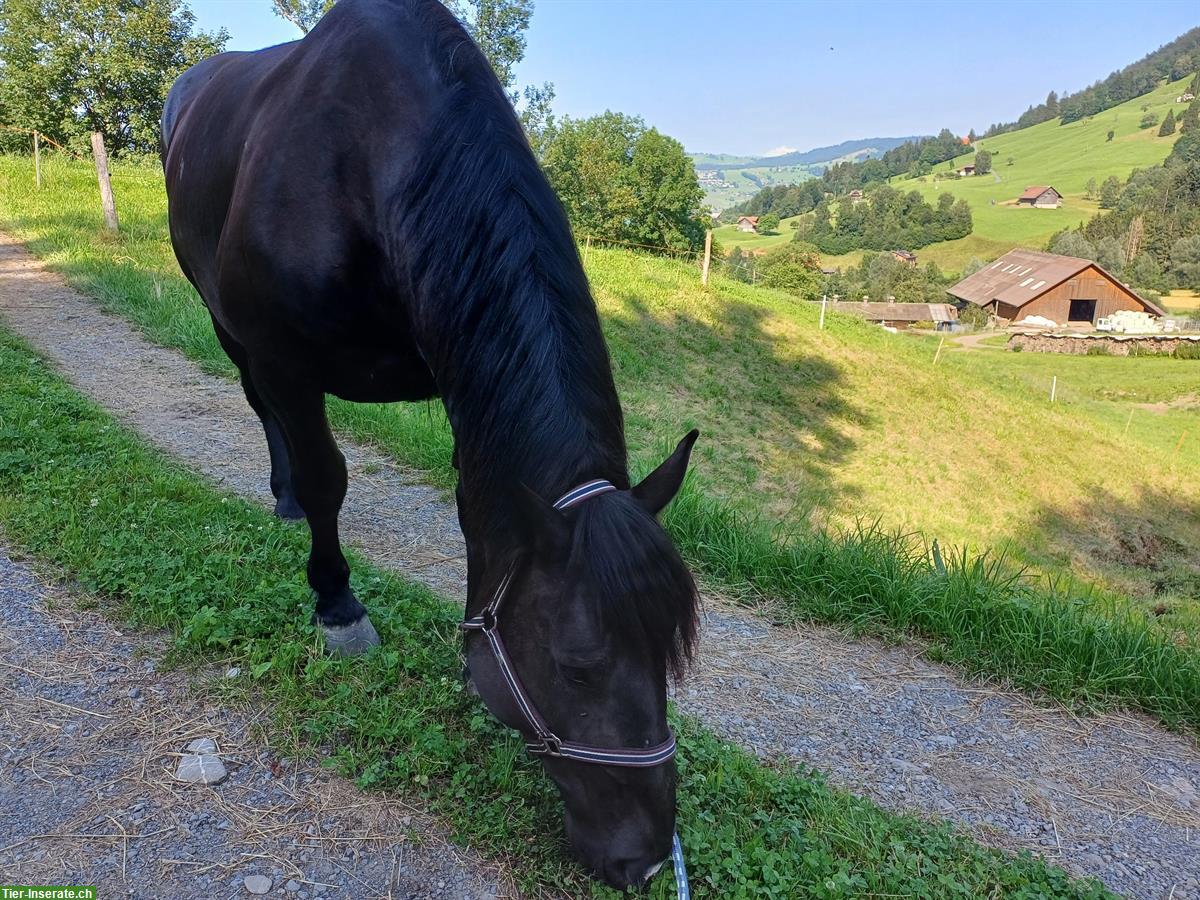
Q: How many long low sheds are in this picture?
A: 1